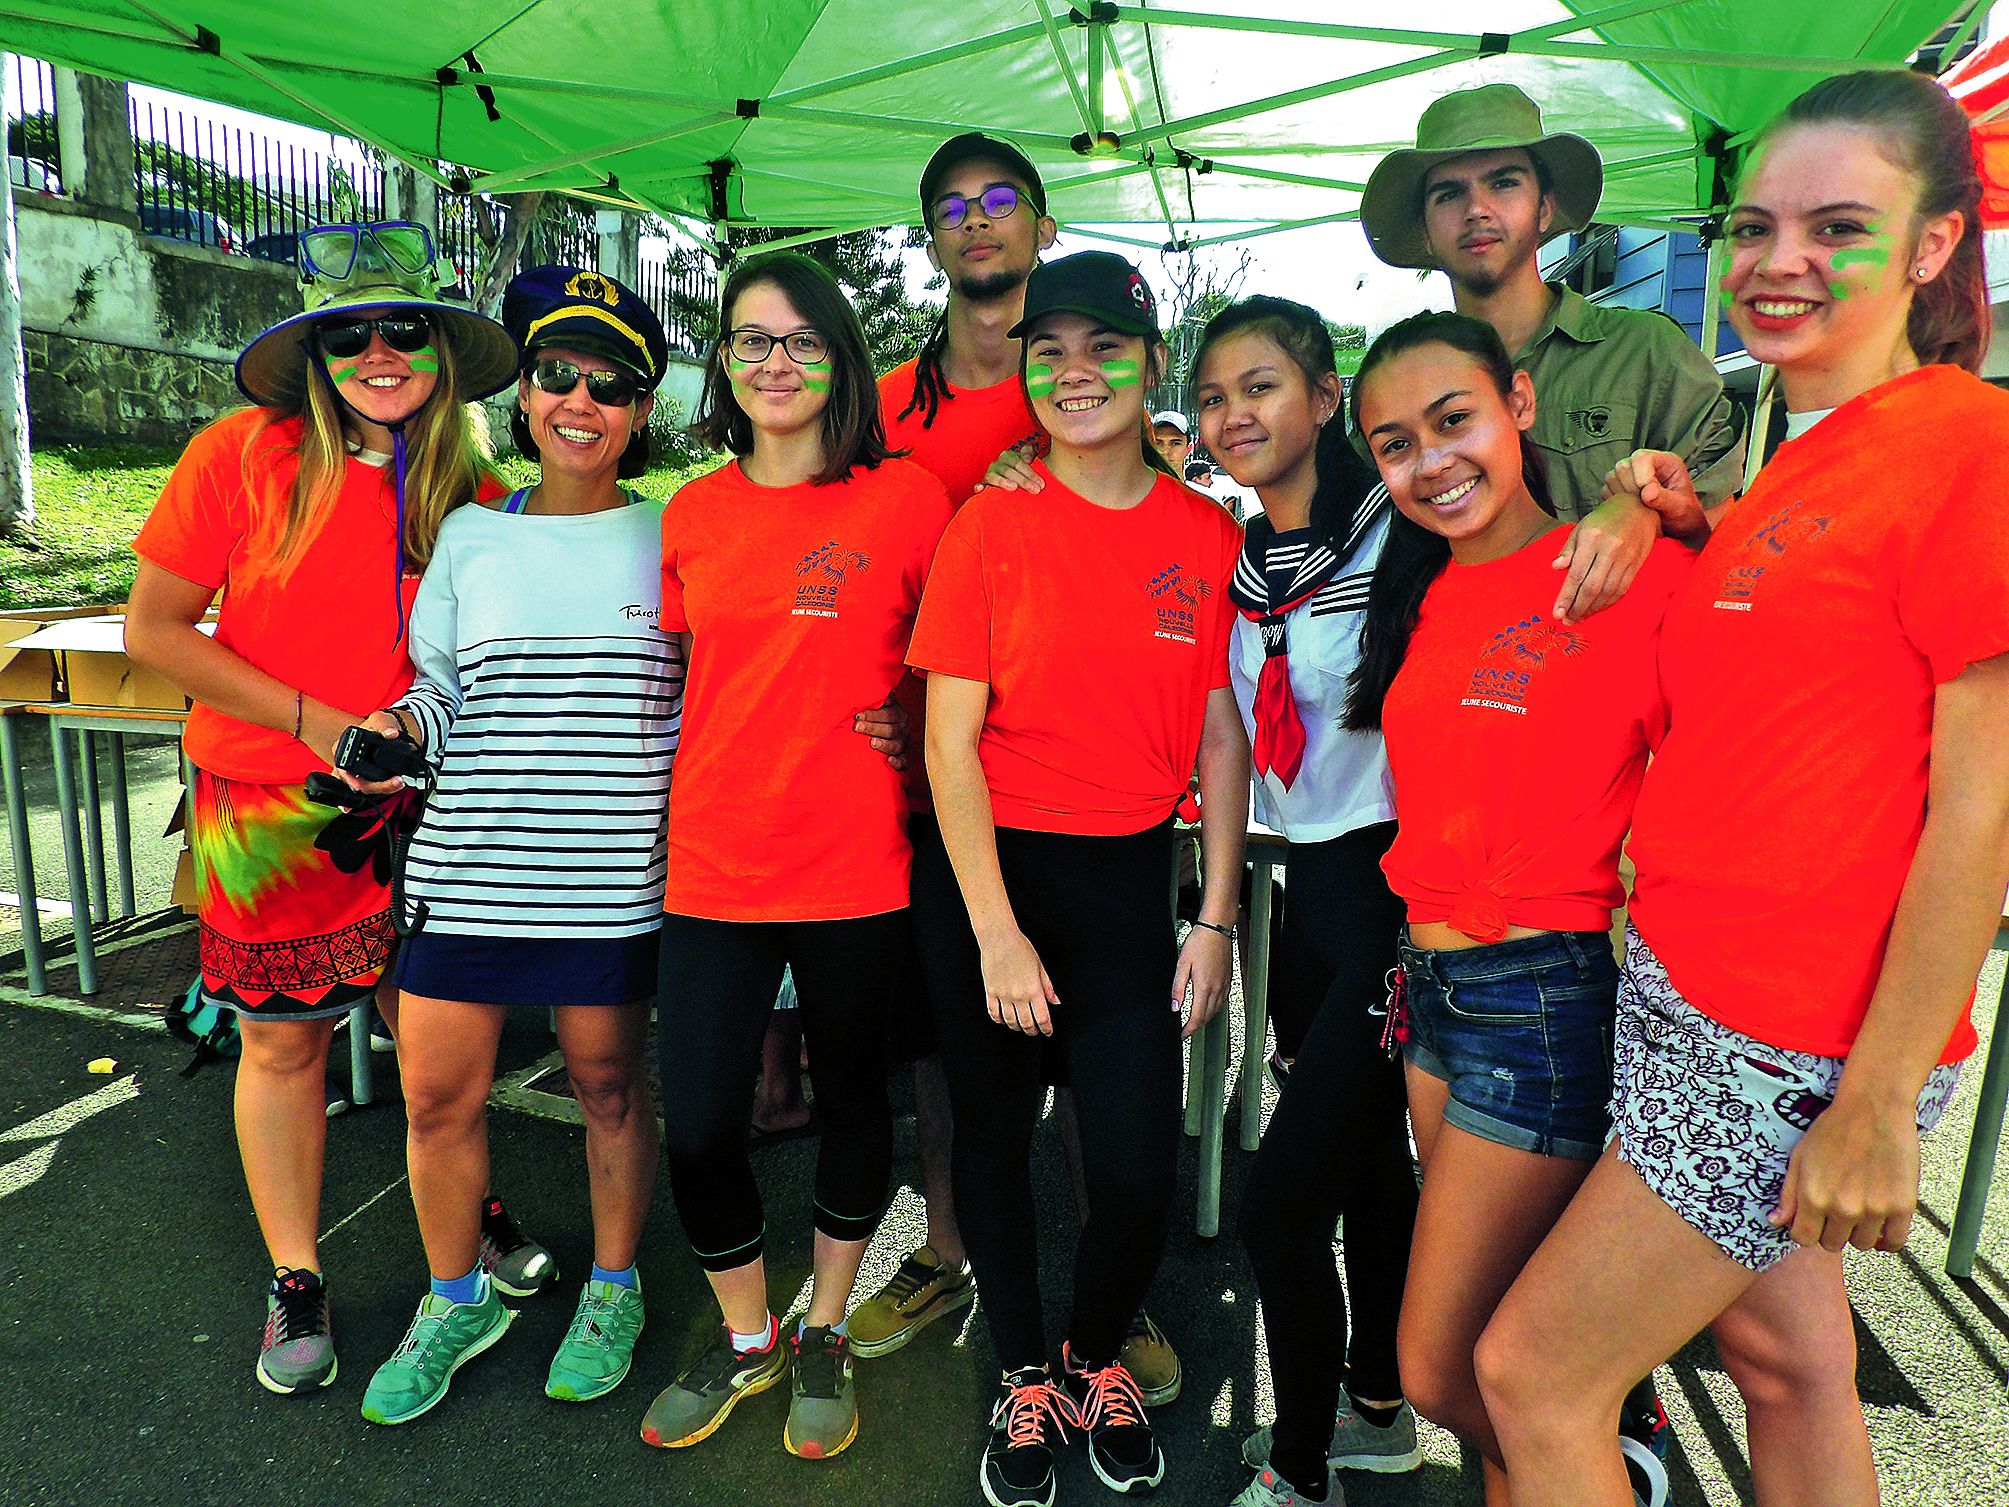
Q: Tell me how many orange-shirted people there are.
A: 6